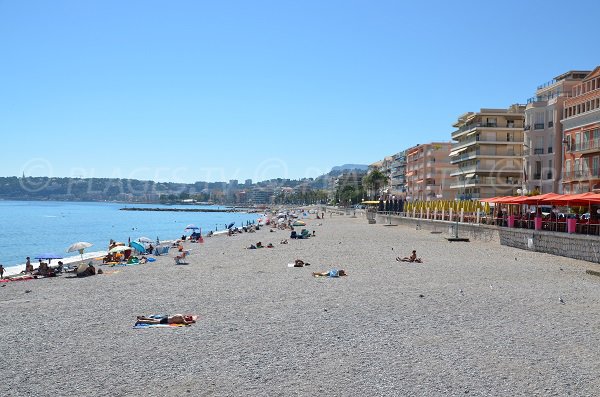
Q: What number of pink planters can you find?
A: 3